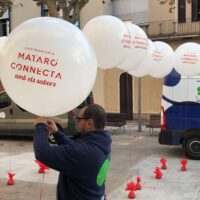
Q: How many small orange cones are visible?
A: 7